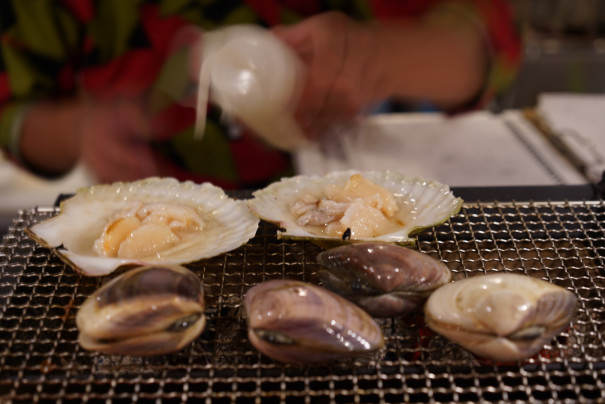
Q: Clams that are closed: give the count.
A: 4